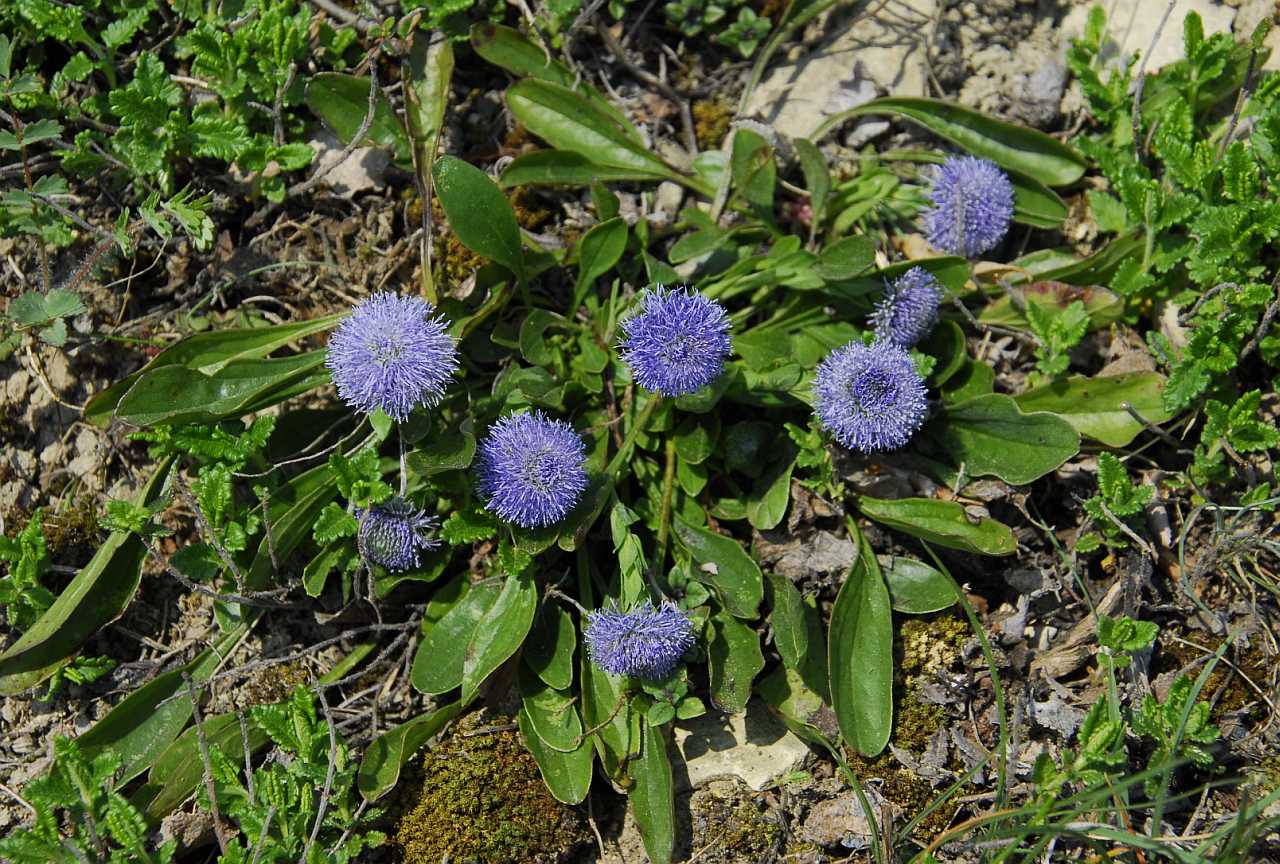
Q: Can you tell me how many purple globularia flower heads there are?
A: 8